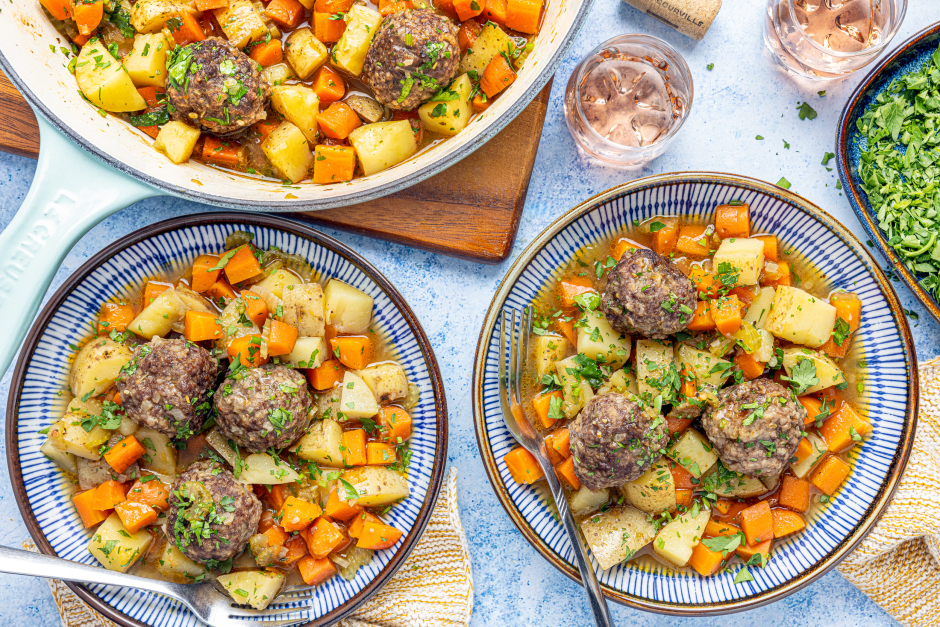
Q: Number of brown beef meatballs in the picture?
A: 8